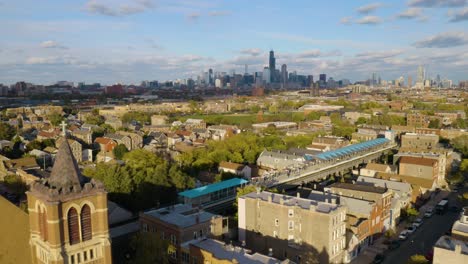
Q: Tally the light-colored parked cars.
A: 4